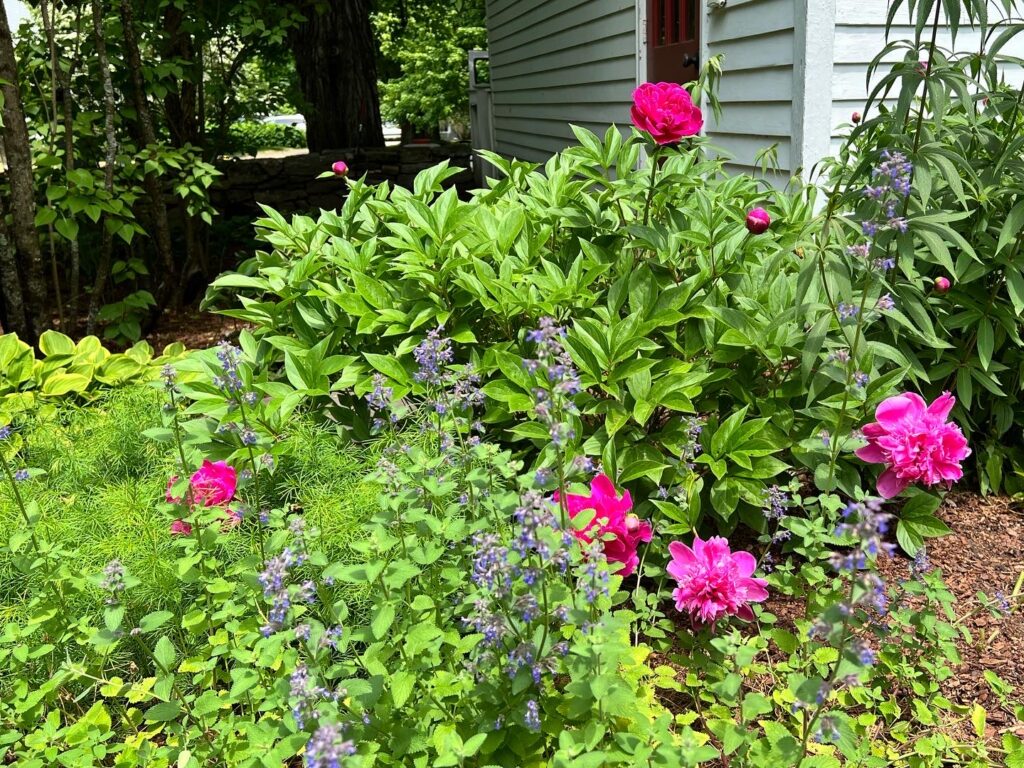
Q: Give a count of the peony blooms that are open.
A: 5